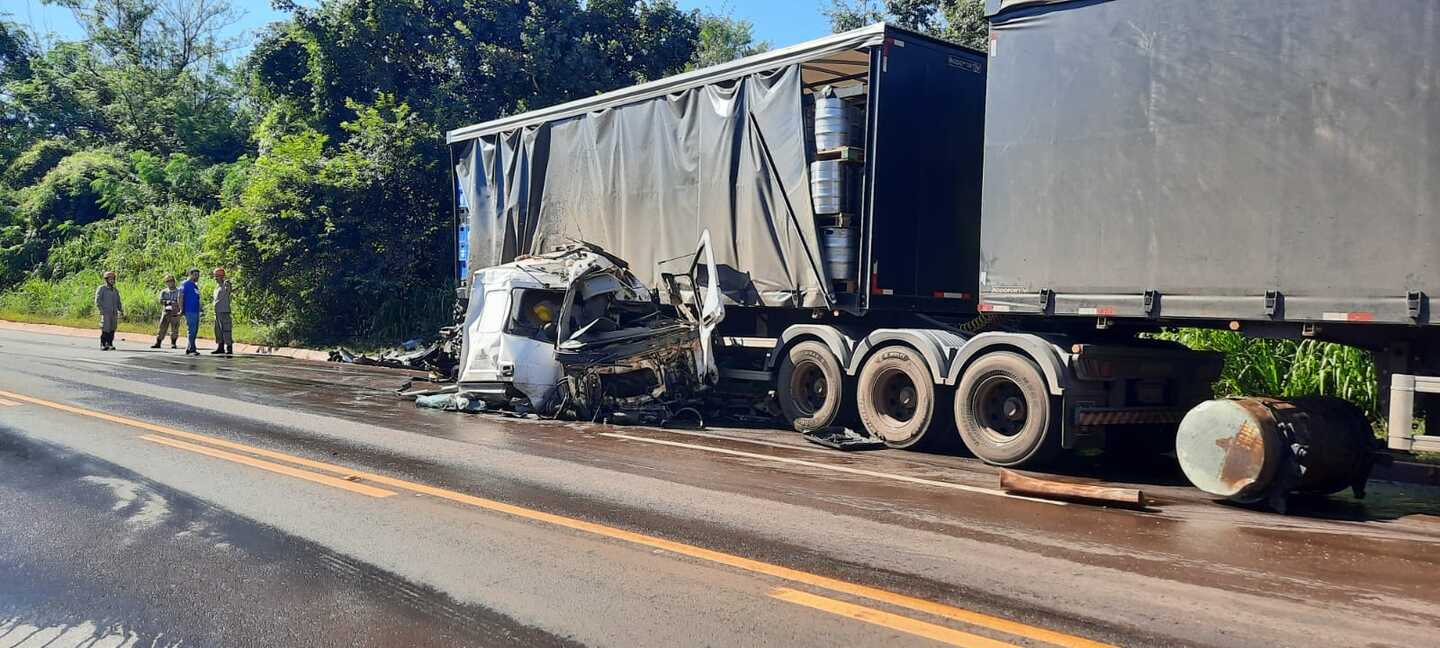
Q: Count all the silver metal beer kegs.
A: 3